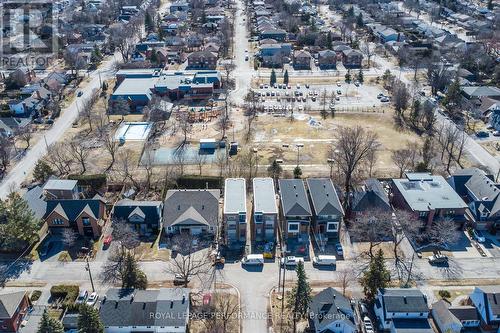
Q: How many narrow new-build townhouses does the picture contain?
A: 4